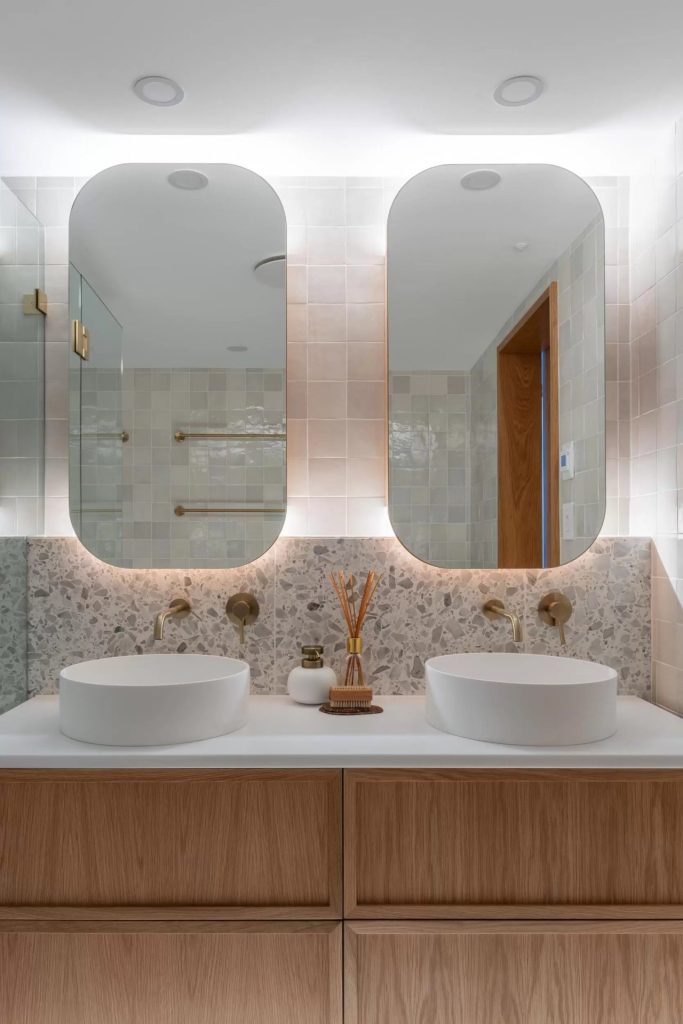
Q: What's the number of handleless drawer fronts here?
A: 4